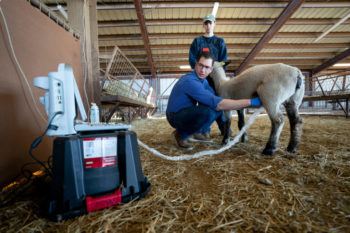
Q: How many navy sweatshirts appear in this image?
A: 1